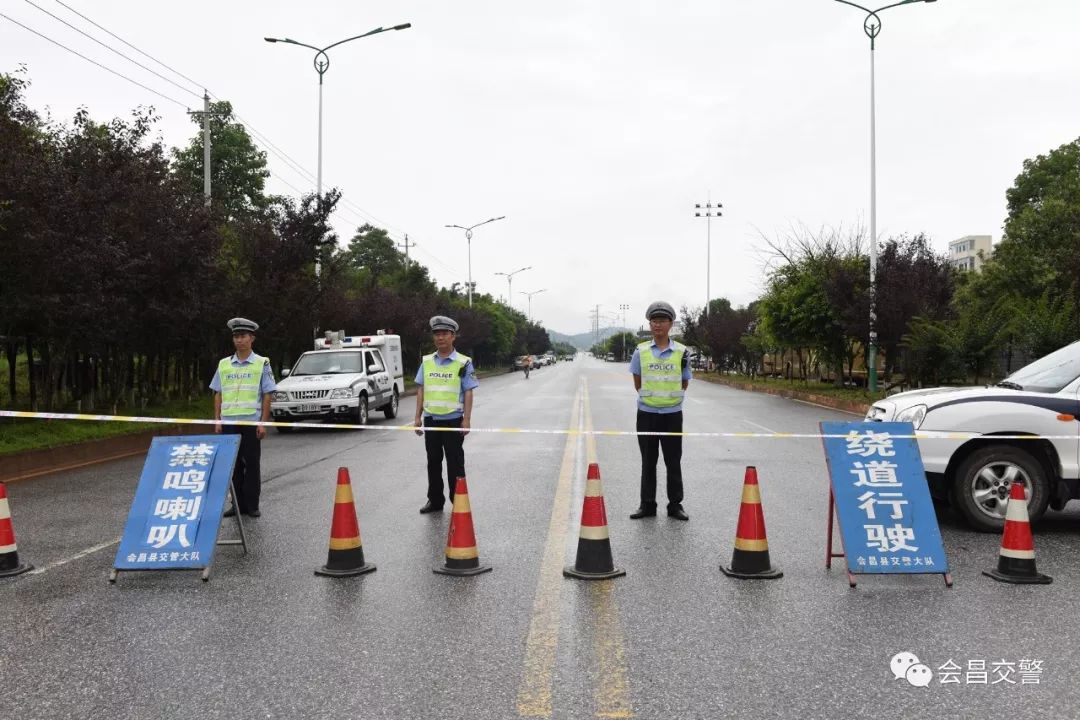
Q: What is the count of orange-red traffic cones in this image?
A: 6